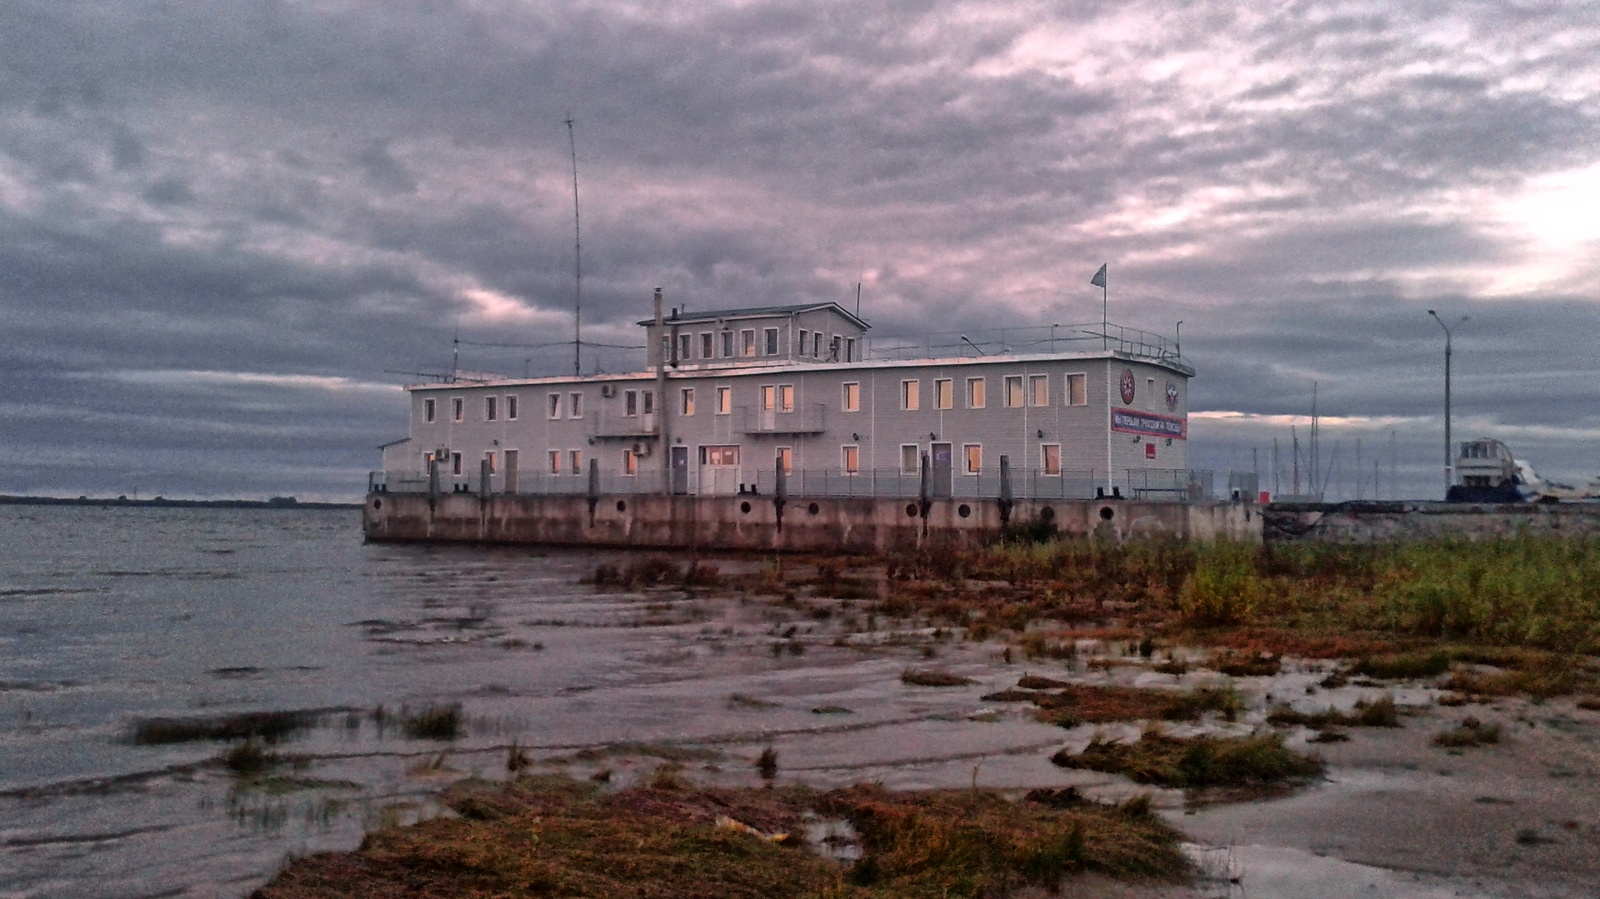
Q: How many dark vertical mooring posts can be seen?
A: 6